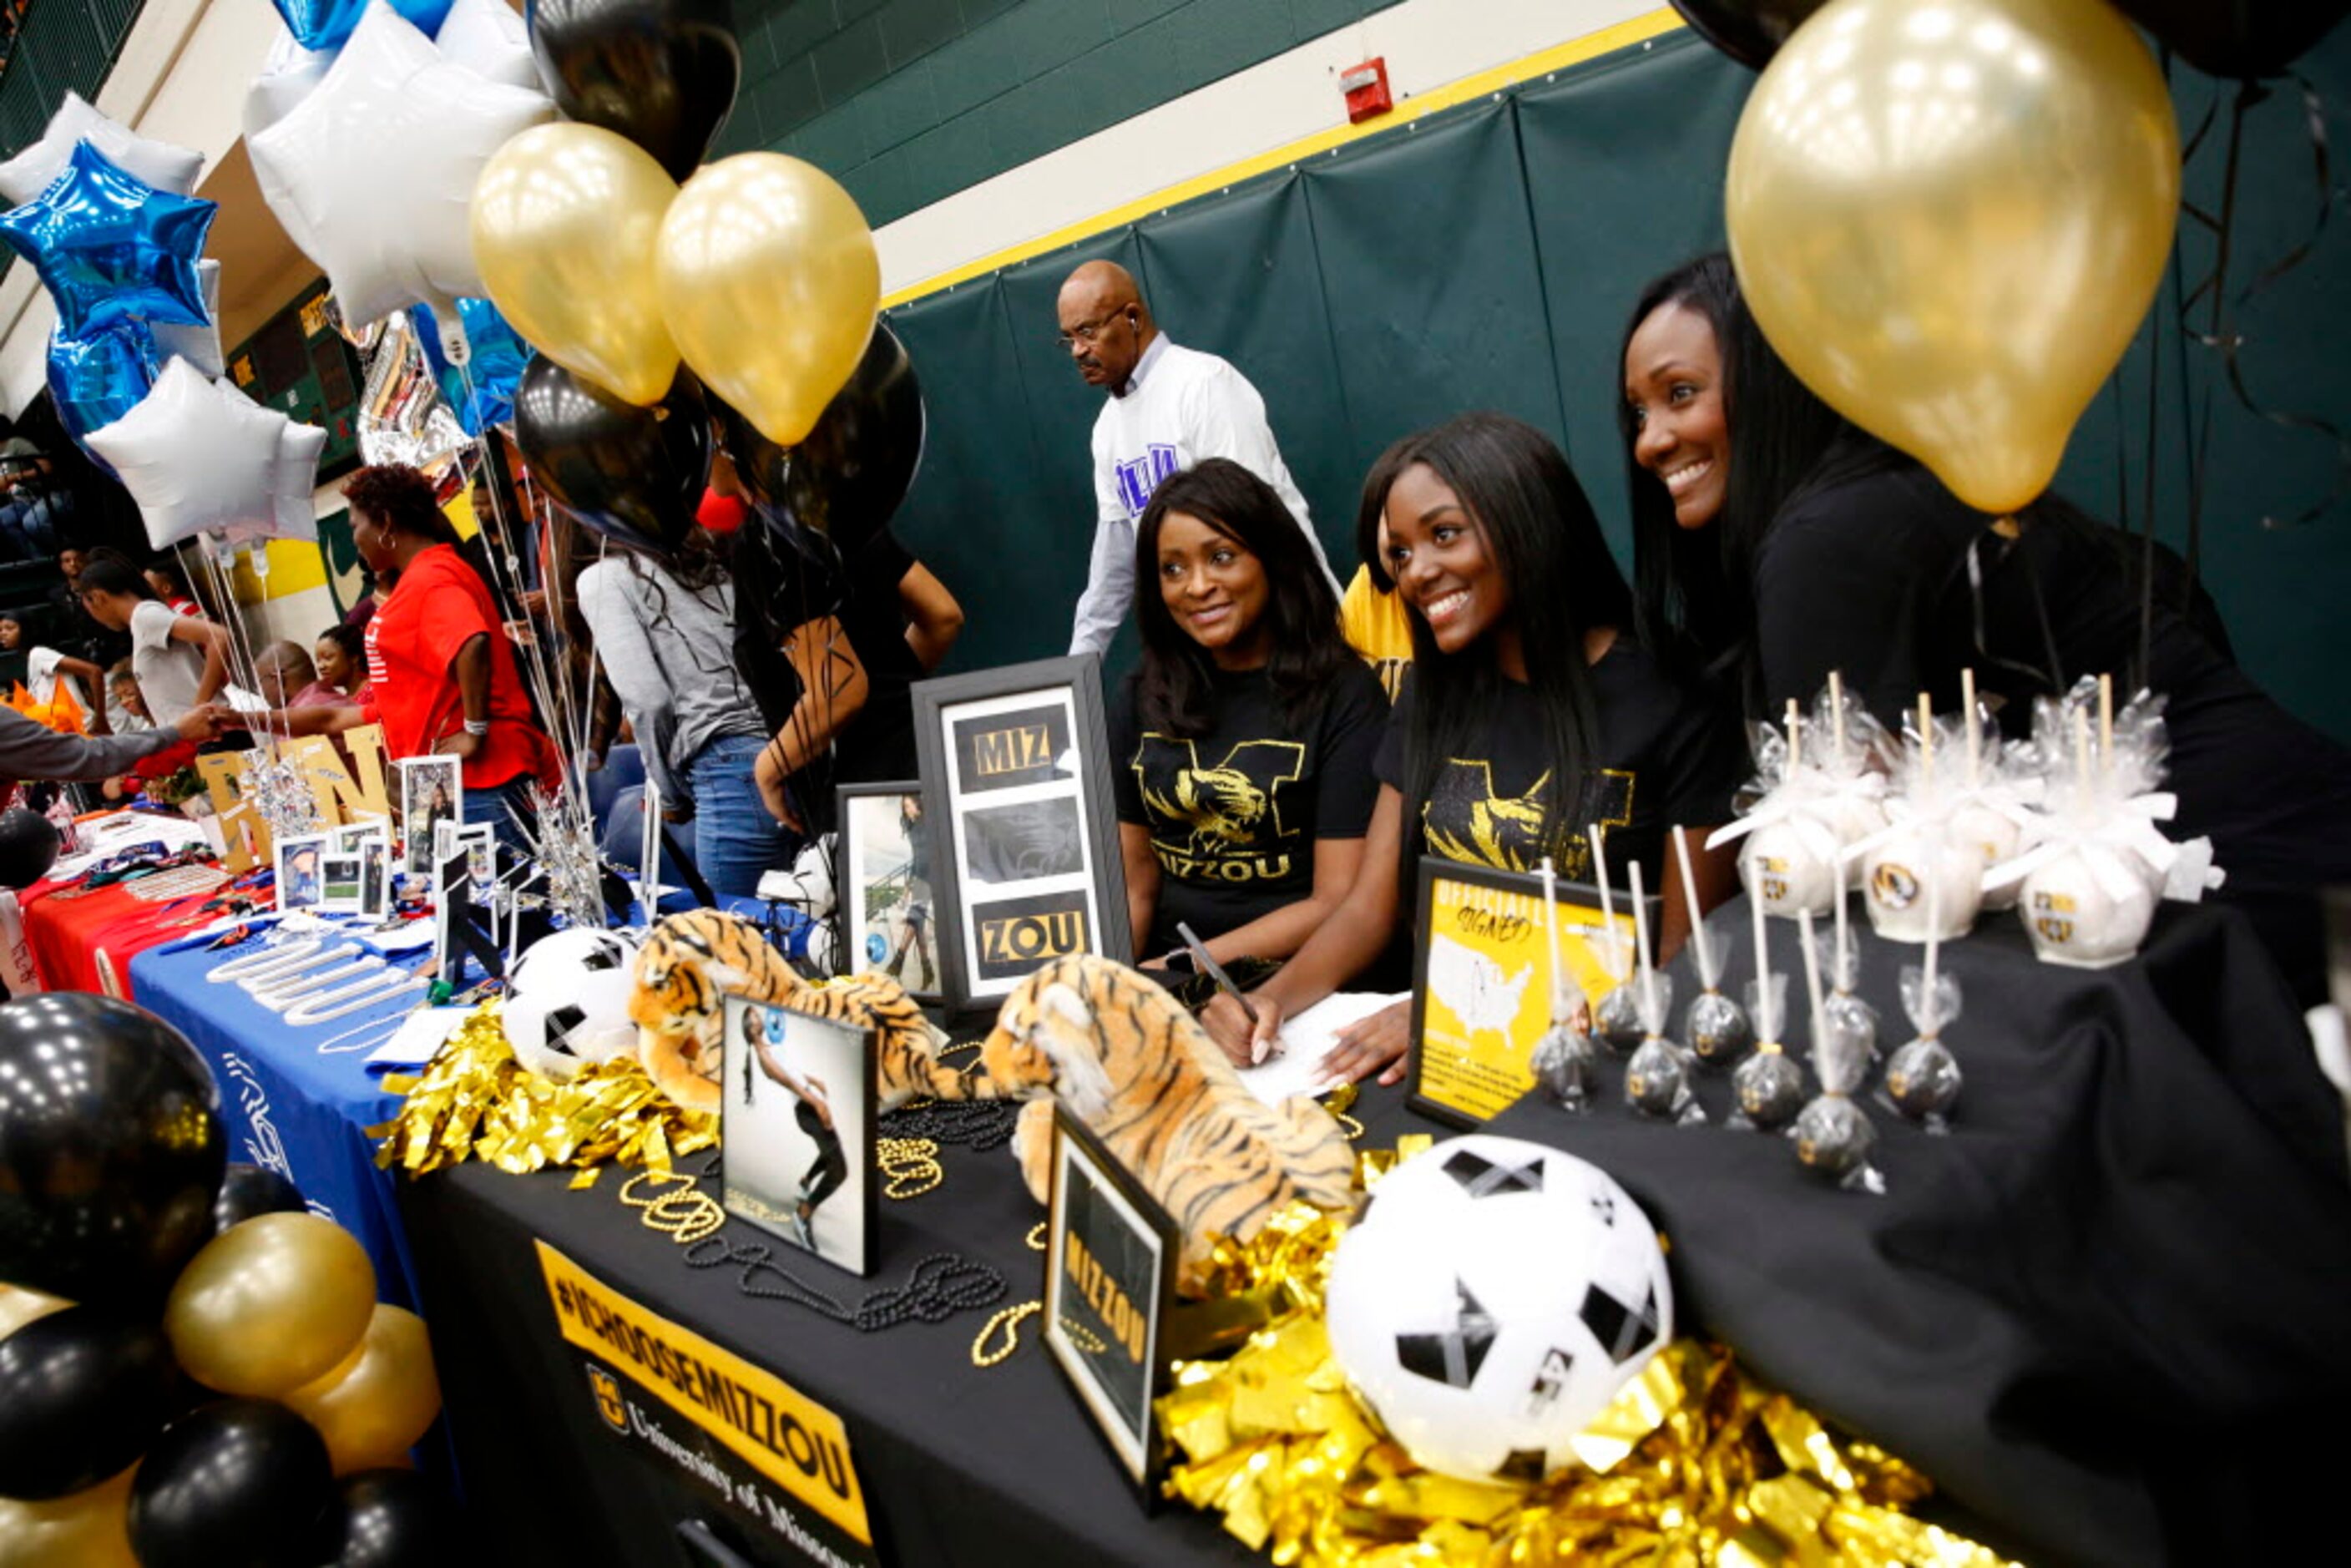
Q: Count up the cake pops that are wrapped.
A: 8